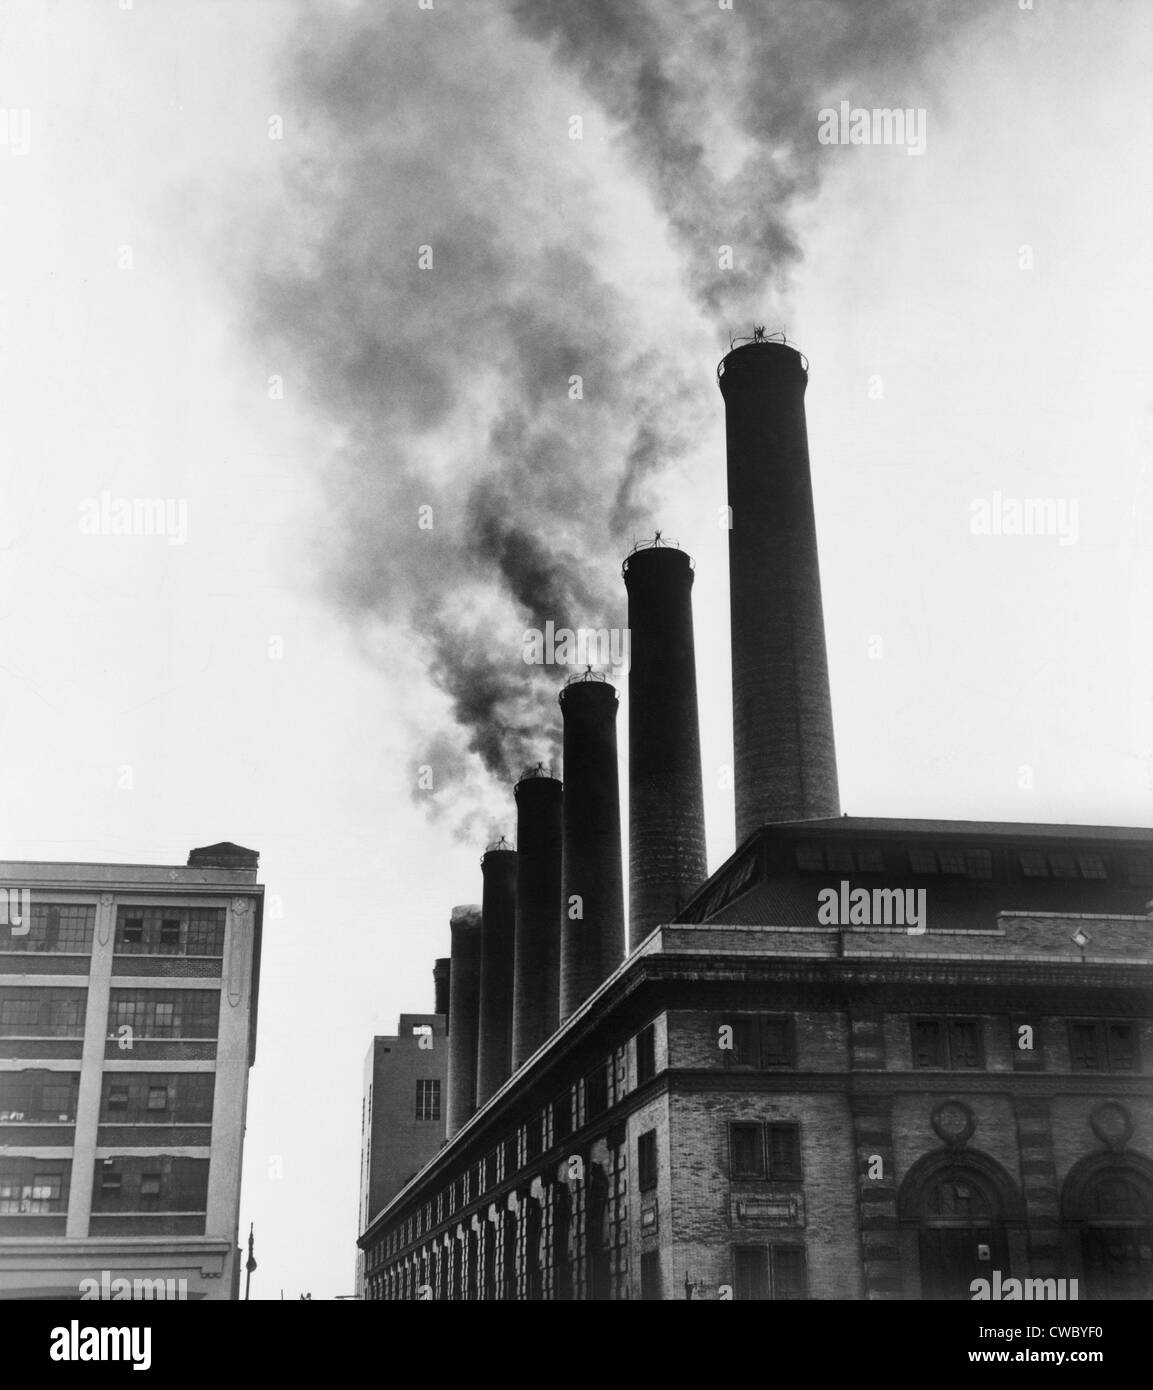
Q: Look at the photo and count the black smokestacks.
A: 7